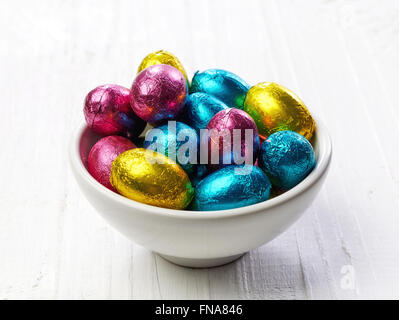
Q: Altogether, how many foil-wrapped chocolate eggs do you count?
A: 12